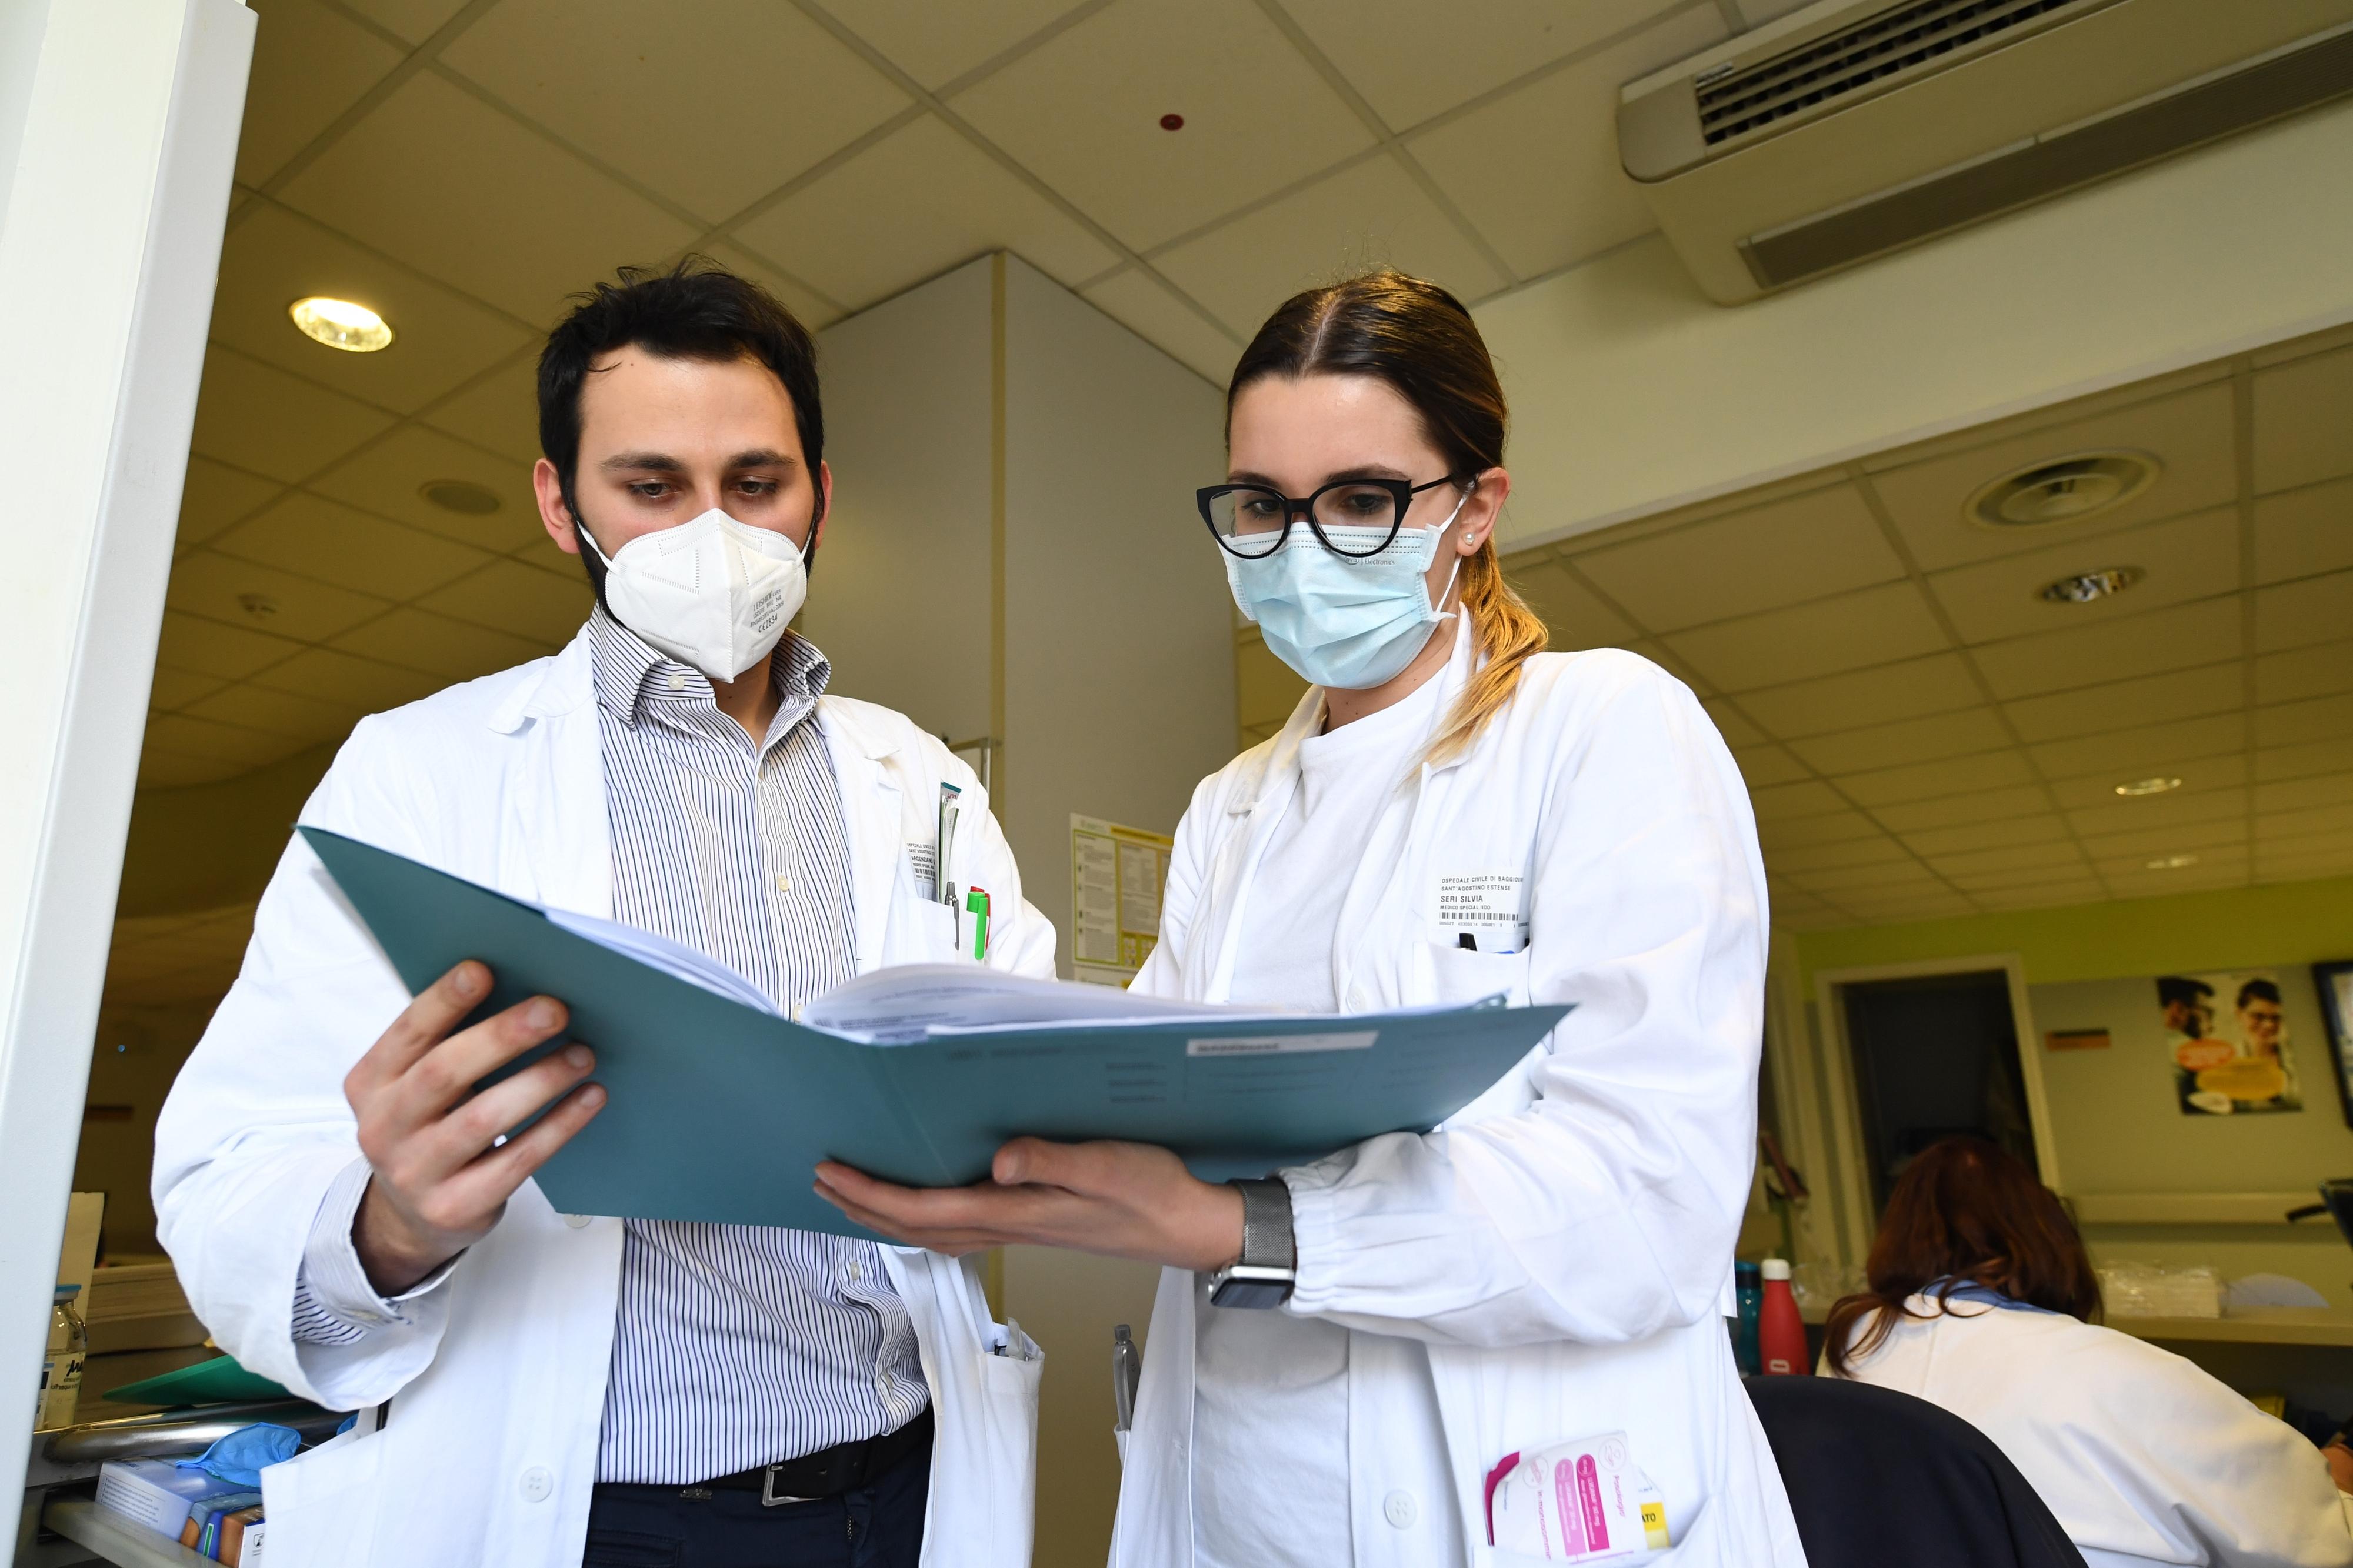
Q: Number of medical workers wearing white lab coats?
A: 3